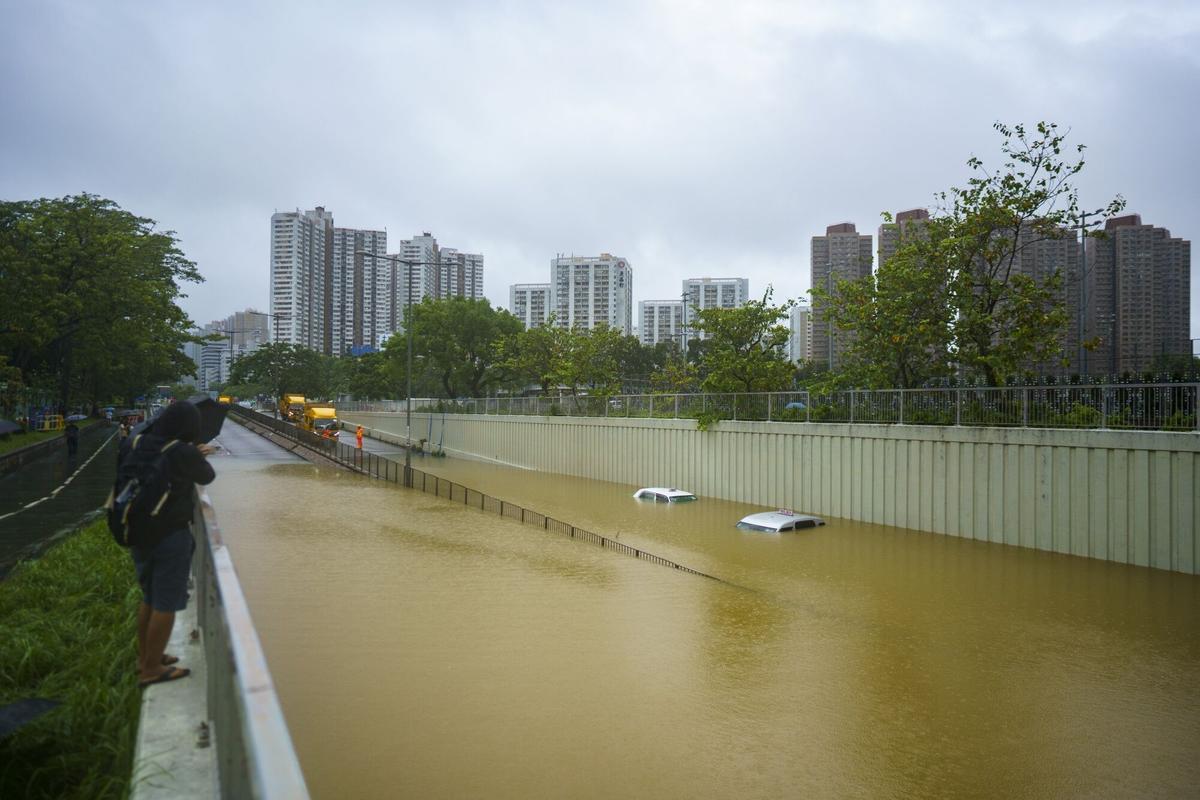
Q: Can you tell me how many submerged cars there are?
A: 2